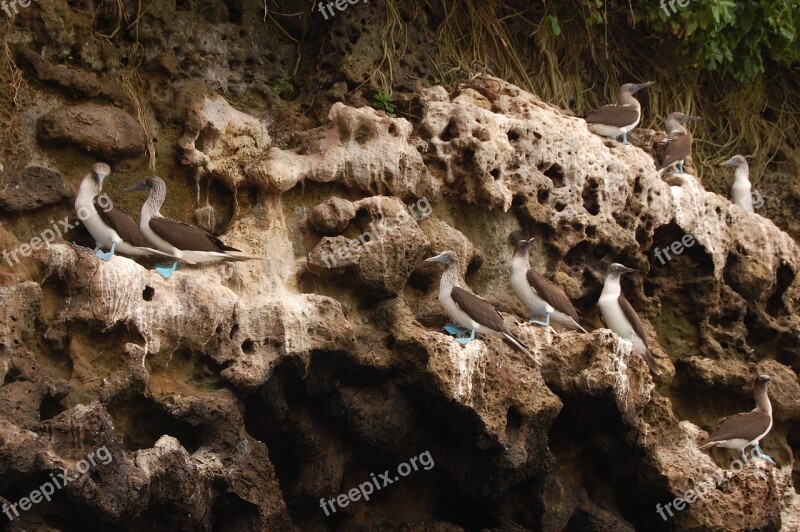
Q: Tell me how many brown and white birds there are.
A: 9